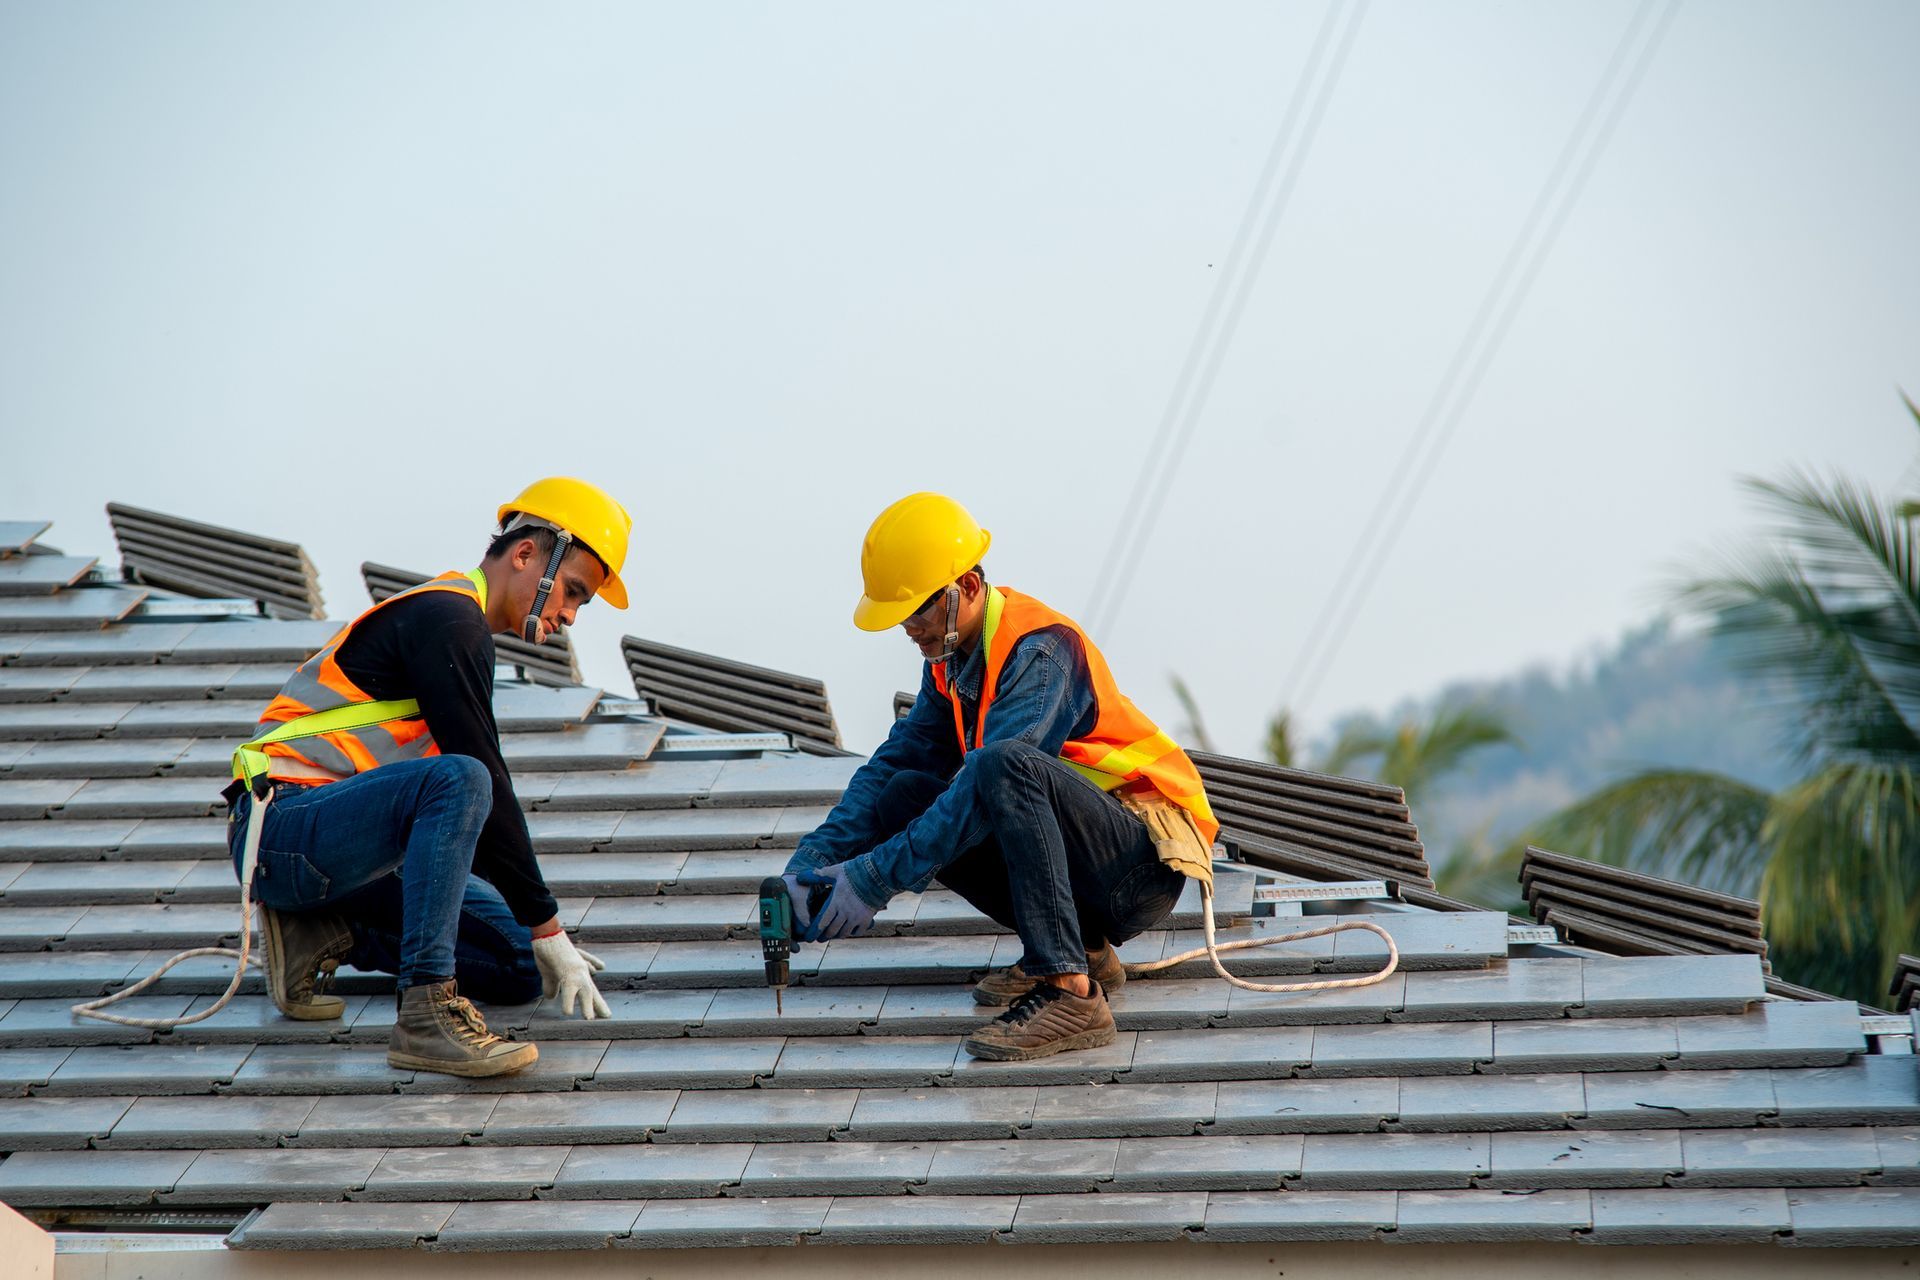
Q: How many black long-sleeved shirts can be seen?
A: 1